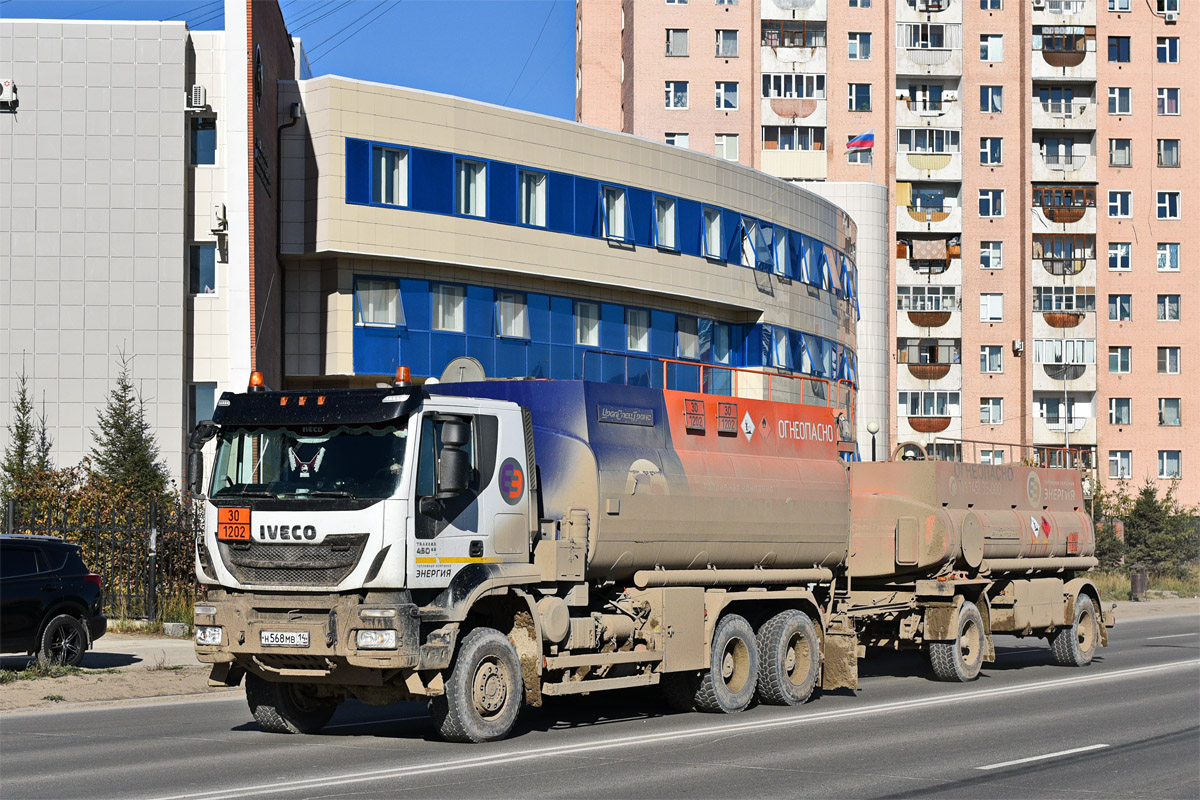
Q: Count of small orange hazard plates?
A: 4